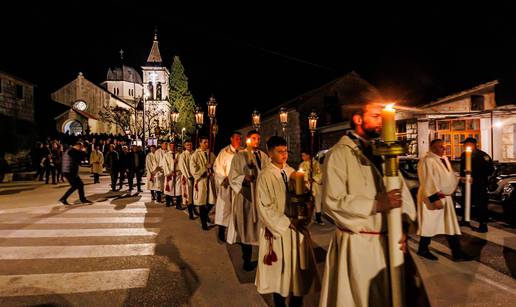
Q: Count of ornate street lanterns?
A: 6